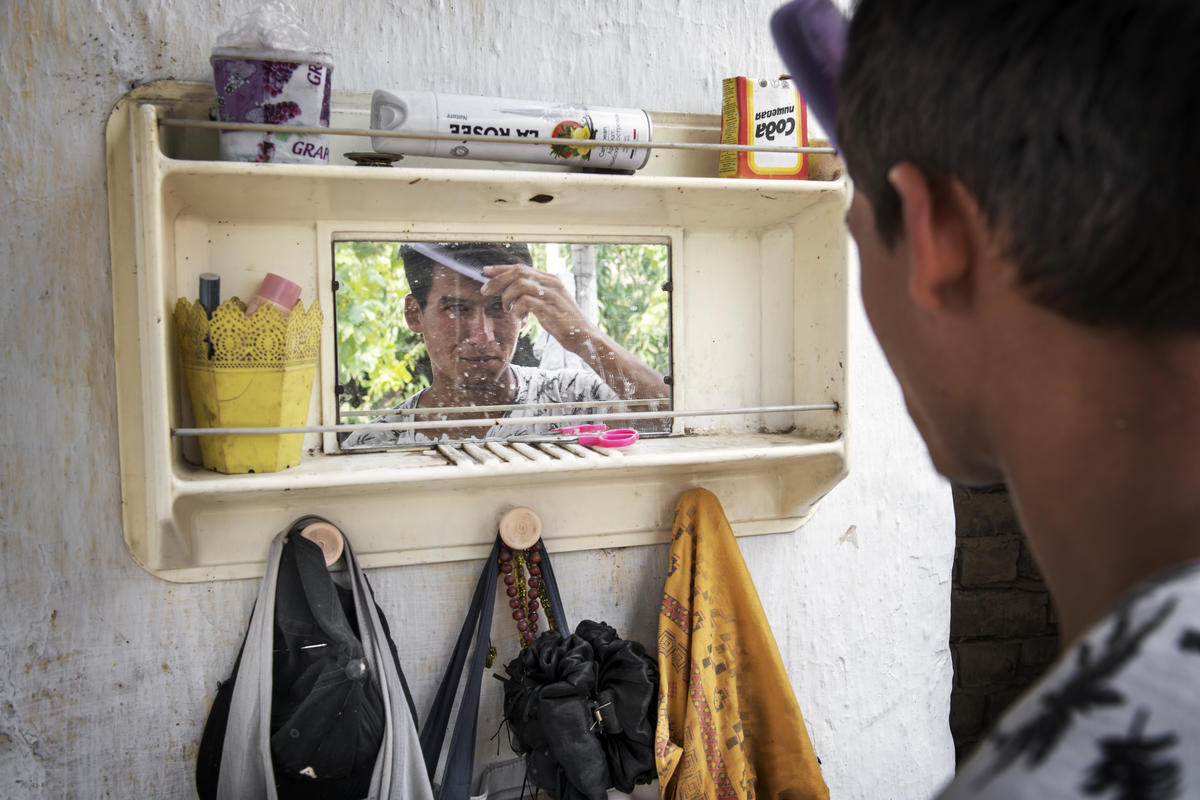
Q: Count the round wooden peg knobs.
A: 2